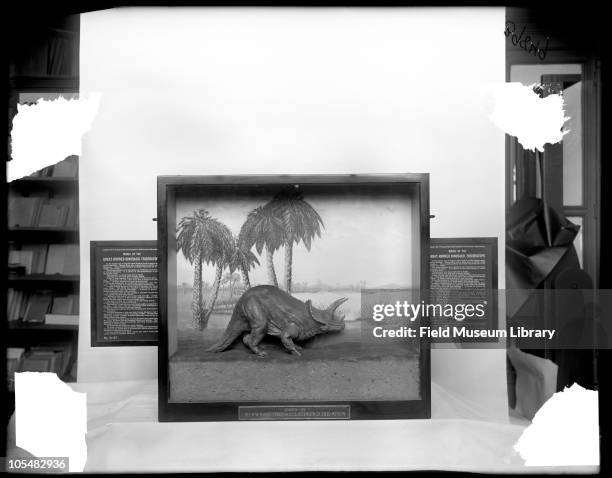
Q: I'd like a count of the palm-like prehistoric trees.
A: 5